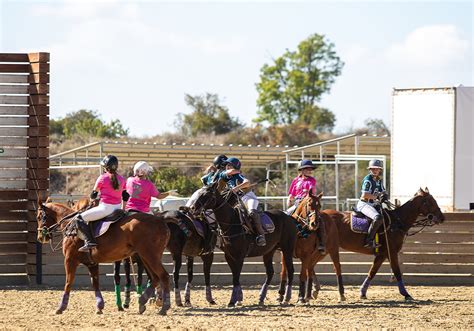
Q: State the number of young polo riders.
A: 6